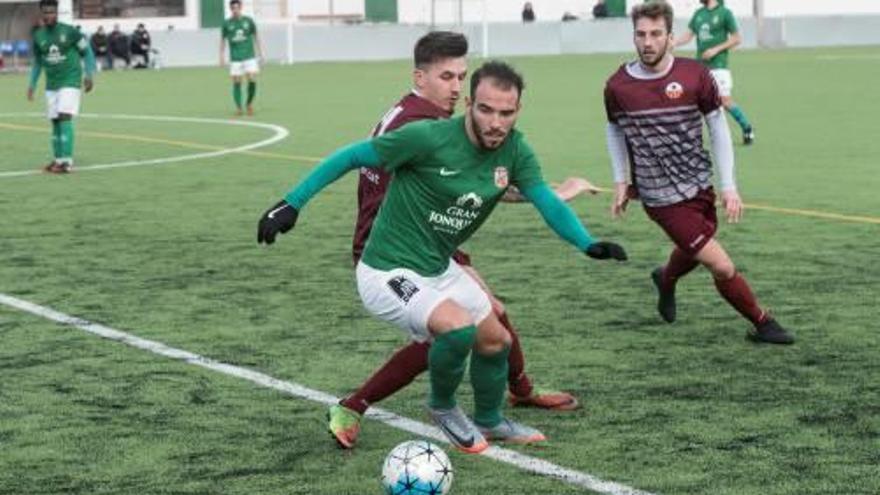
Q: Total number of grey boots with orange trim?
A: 2